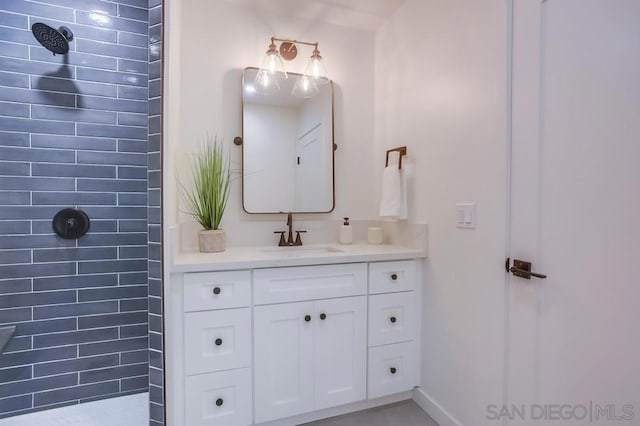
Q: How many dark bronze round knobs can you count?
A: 8